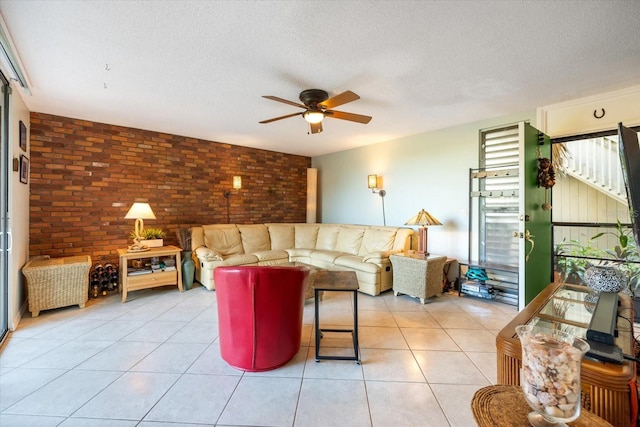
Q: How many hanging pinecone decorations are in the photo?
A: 1